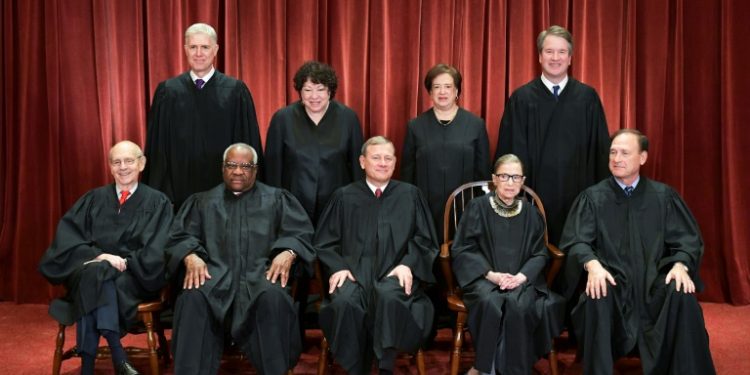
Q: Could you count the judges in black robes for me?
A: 9